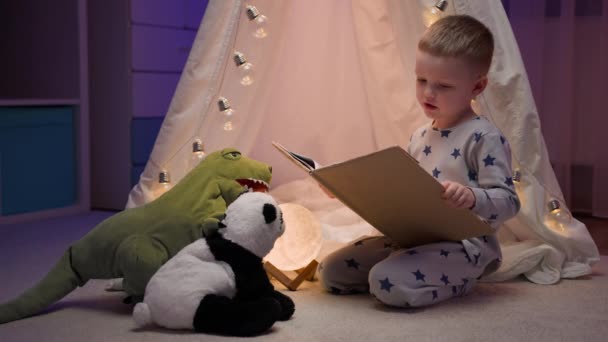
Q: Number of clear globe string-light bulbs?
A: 8